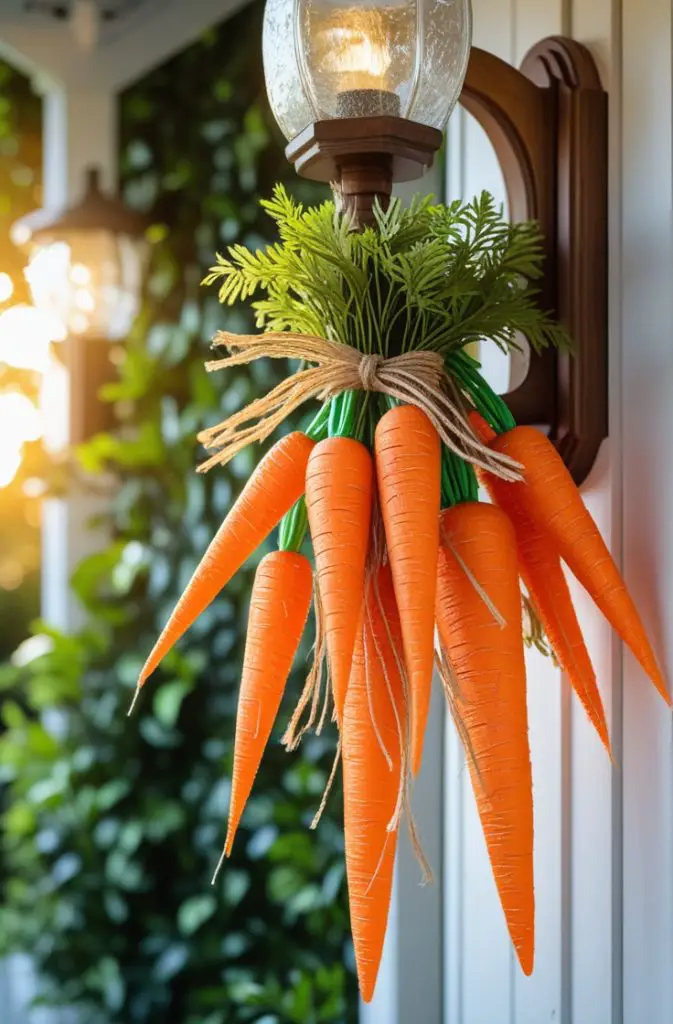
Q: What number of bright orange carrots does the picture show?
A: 8